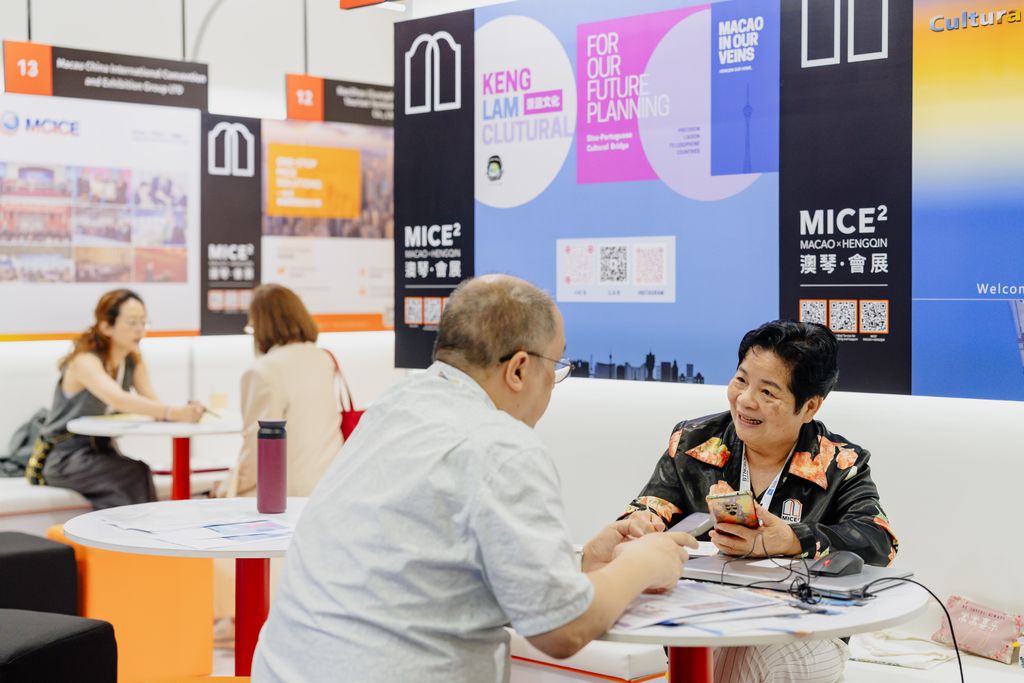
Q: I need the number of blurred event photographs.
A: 9